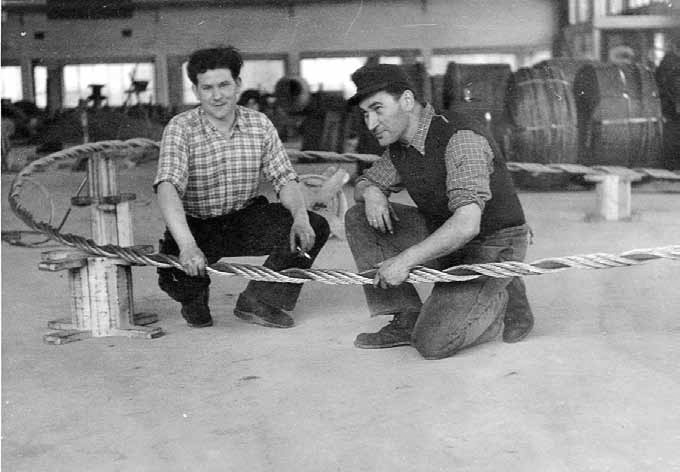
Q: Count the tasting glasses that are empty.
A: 0